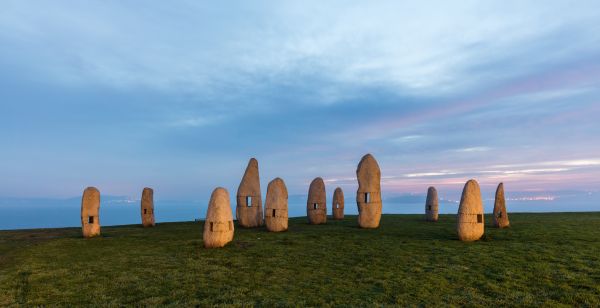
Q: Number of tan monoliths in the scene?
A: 11